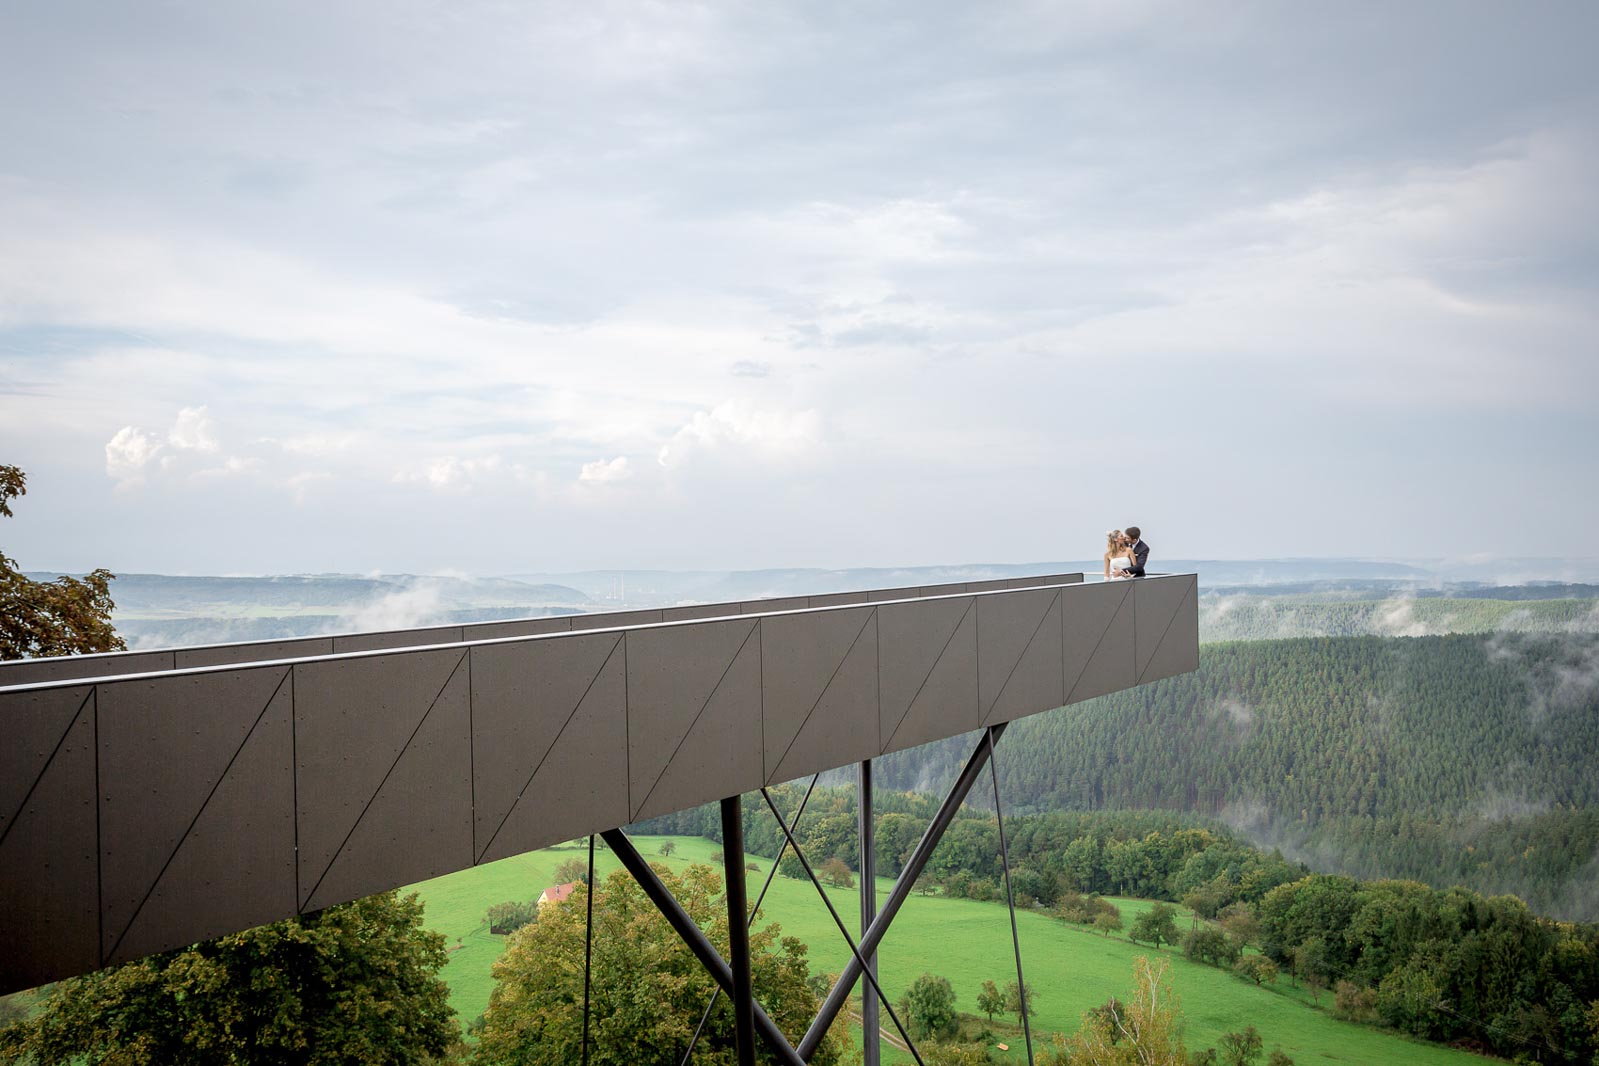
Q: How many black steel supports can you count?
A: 8